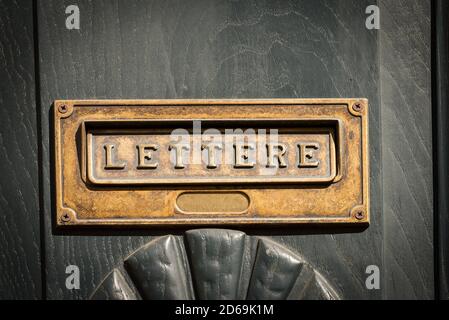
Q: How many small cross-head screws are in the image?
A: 4